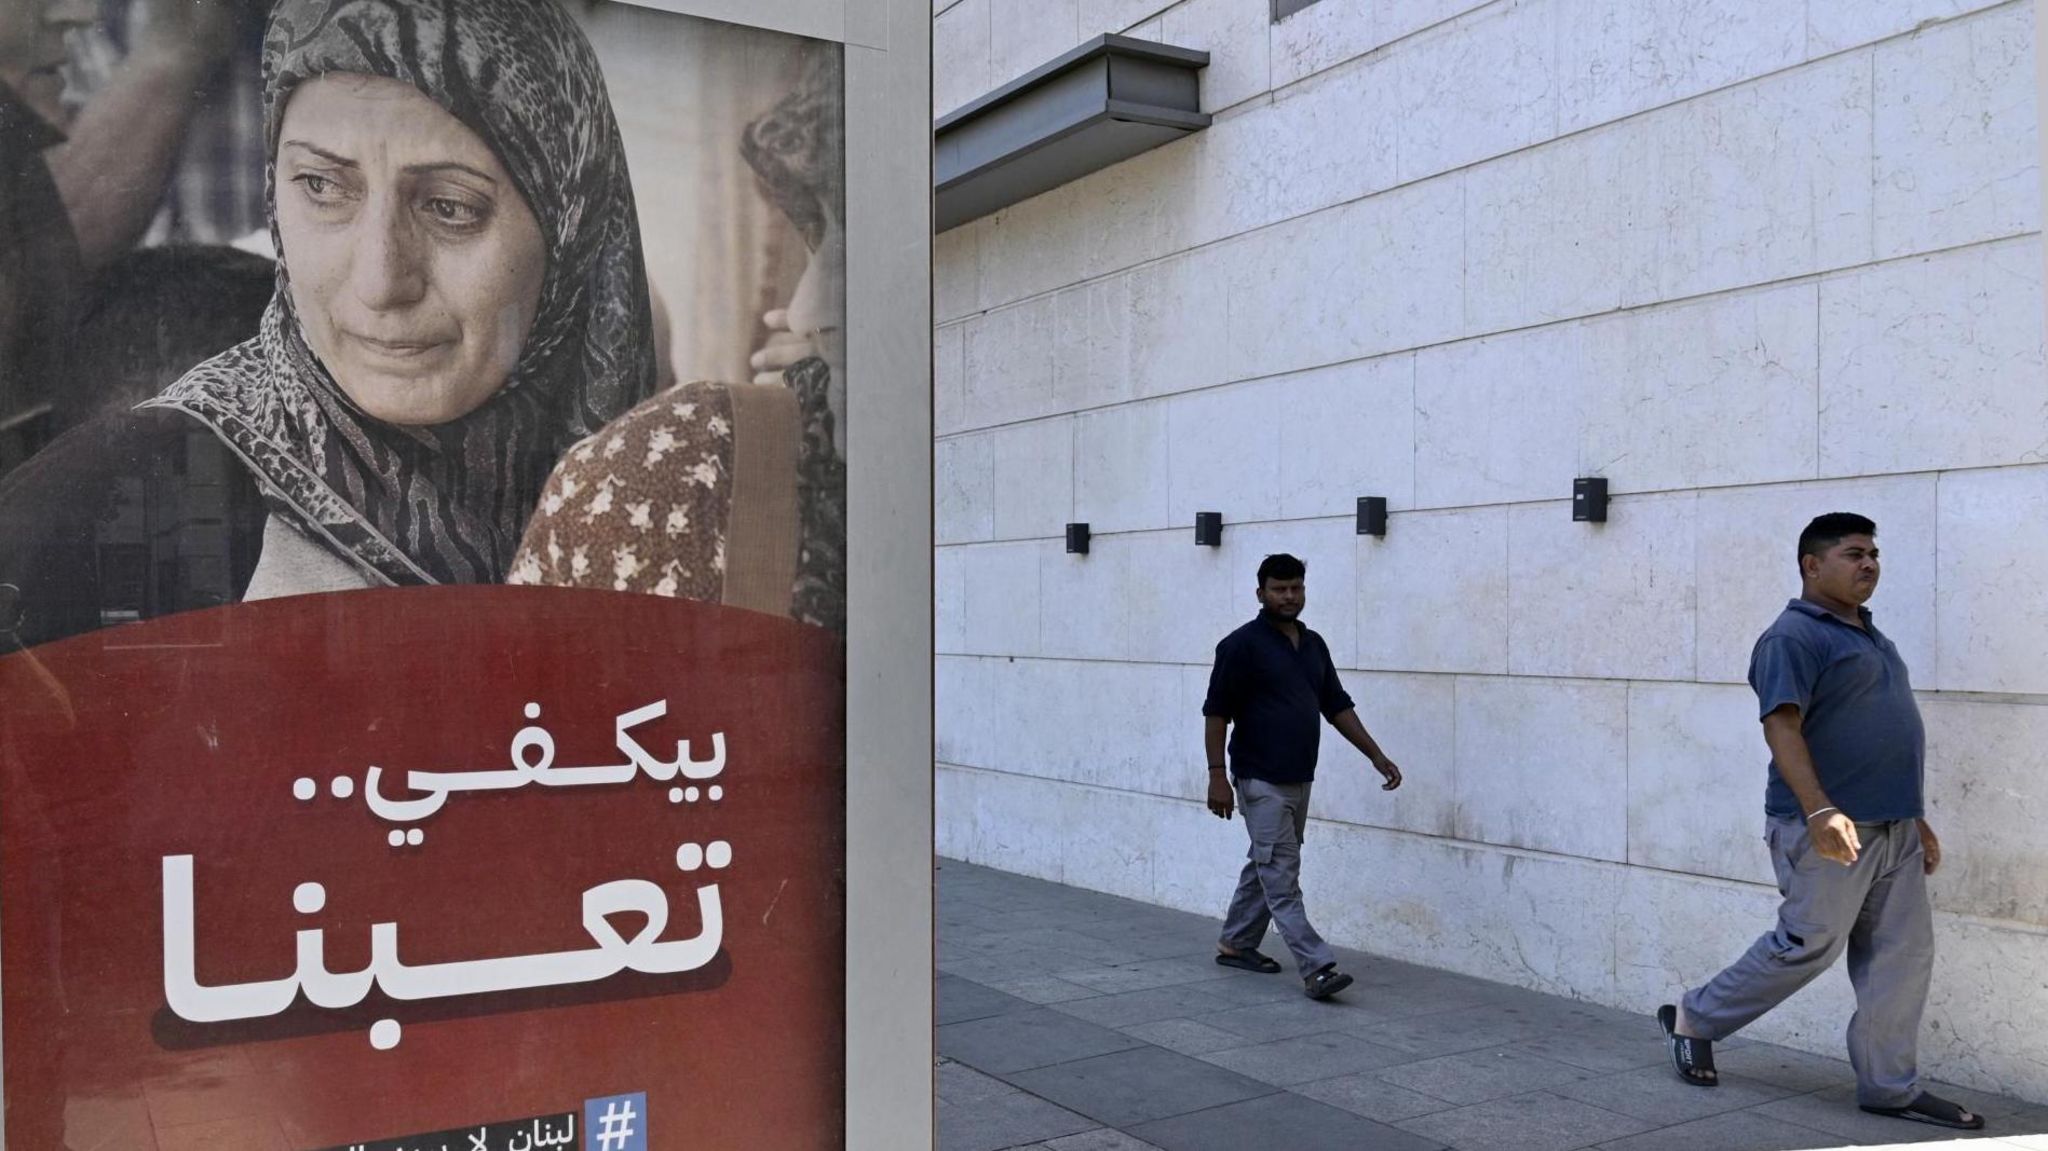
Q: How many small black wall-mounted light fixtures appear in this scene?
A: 4